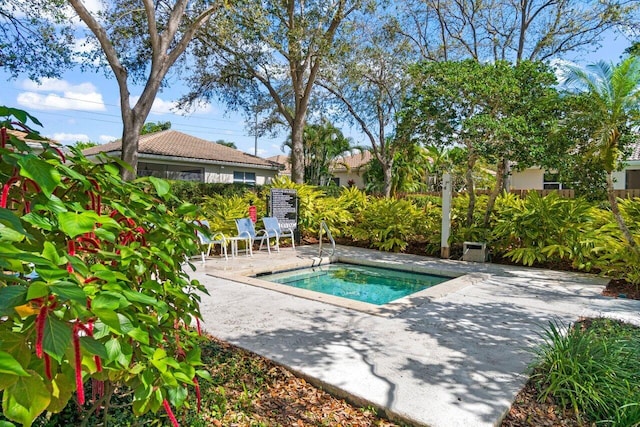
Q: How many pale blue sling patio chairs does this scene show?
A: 3